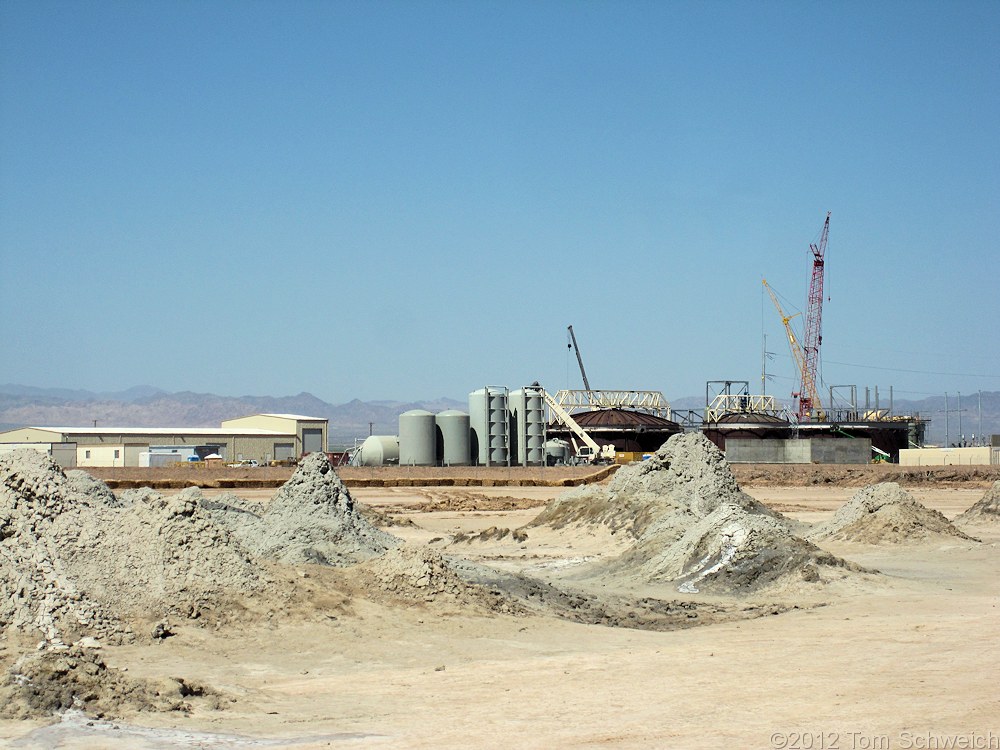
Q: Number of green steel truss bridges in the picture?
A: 0